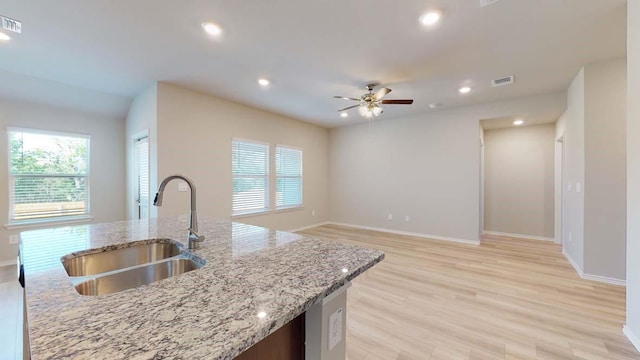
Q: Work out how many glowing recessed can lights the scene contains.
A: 7